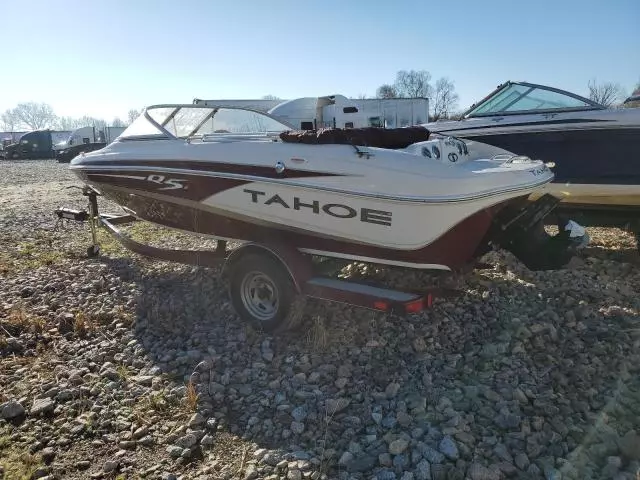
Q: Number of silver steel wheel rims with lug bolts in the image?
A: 1